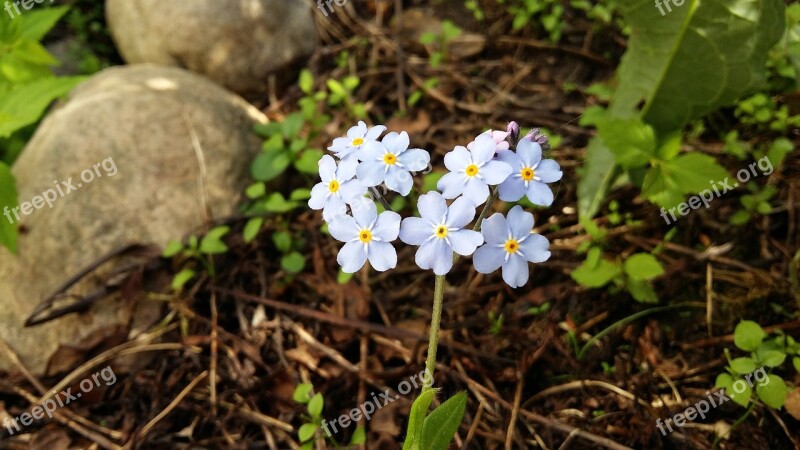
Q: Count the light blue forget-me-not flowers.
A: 8